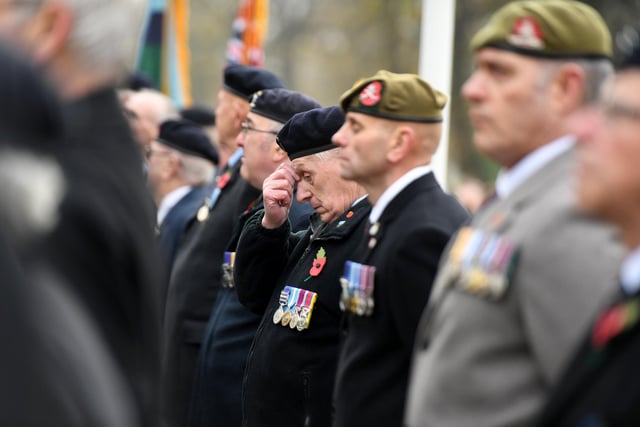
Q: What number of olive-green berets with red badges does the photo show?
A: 2